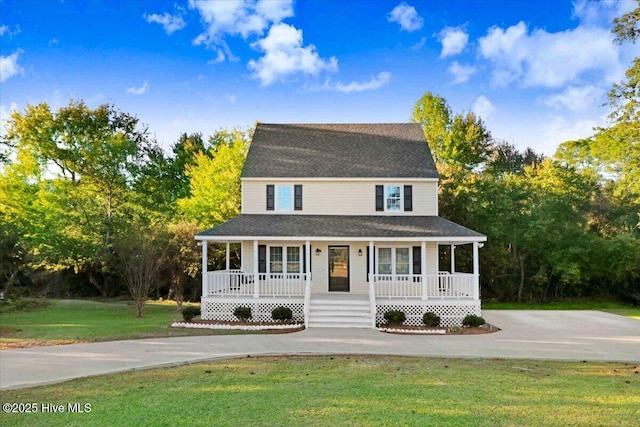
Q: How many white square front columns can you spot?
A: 6